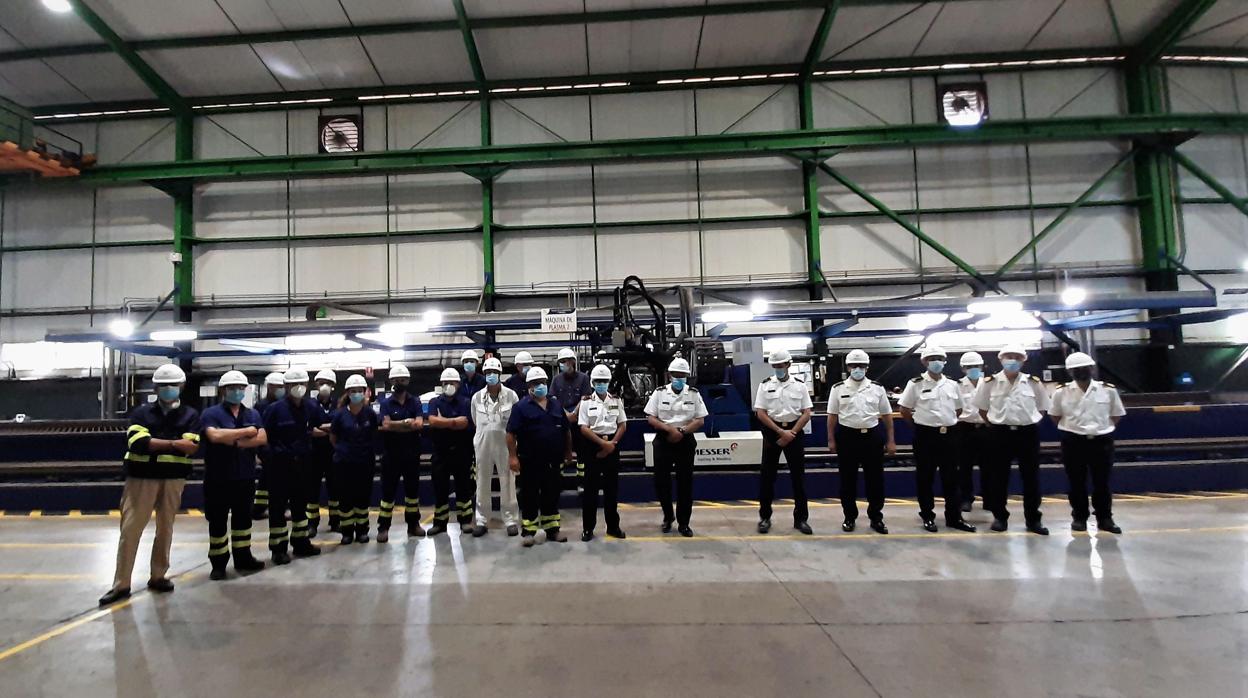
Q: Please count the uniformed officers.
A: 8